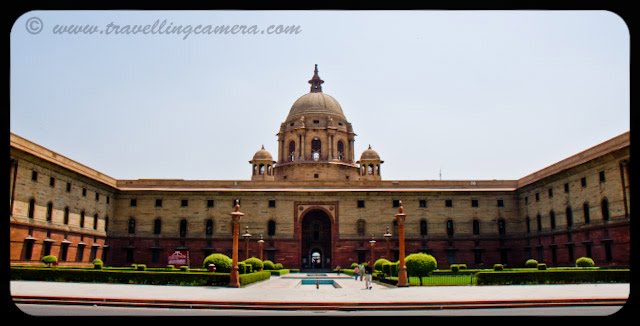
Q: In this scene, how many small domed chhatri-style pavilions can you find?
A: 2